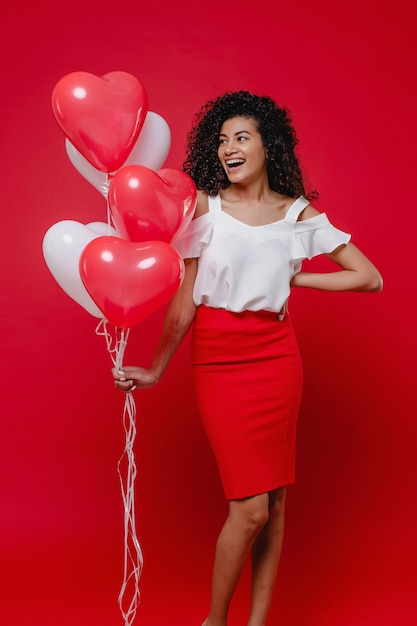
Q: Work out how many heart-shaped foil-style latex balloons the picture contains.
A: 5